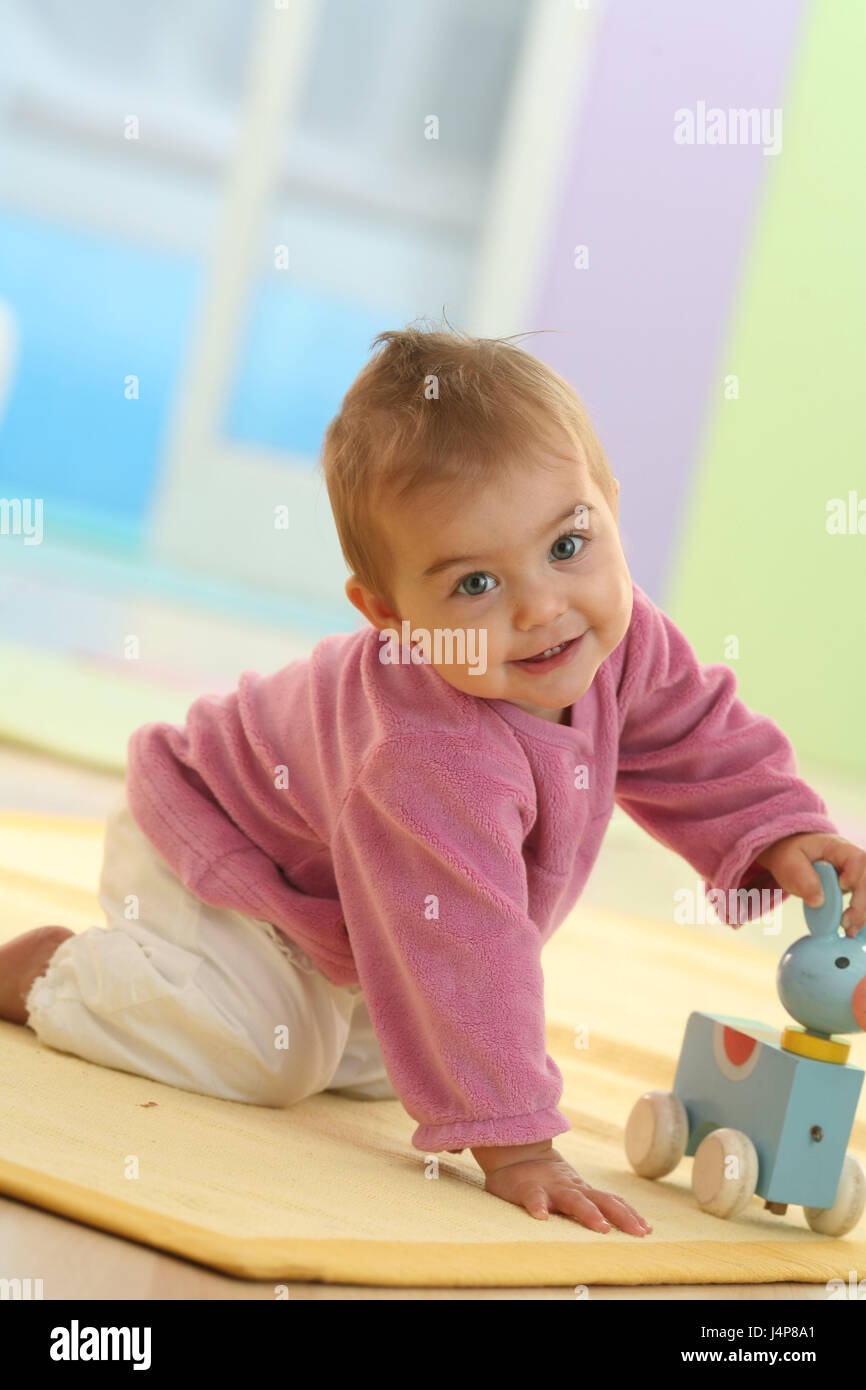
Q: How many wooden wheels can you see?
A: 3